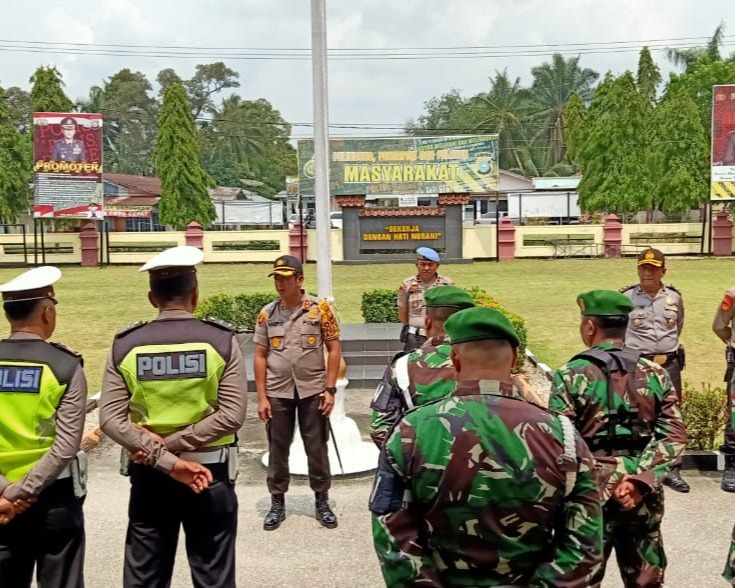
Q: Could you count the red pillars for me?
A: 6